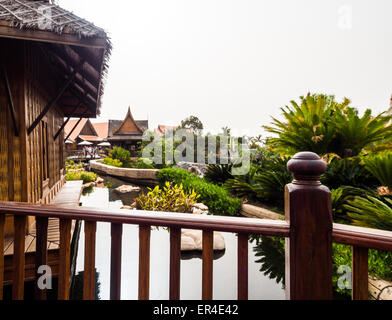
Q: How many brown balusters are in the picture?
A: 11